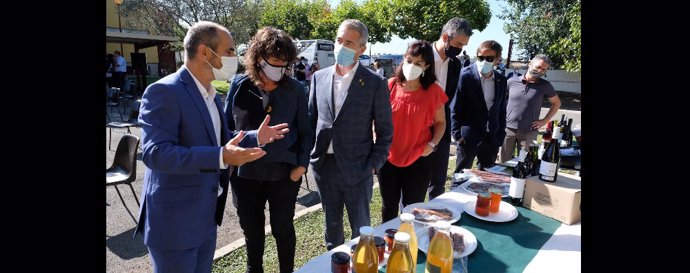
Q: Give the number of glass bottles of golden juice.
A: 4